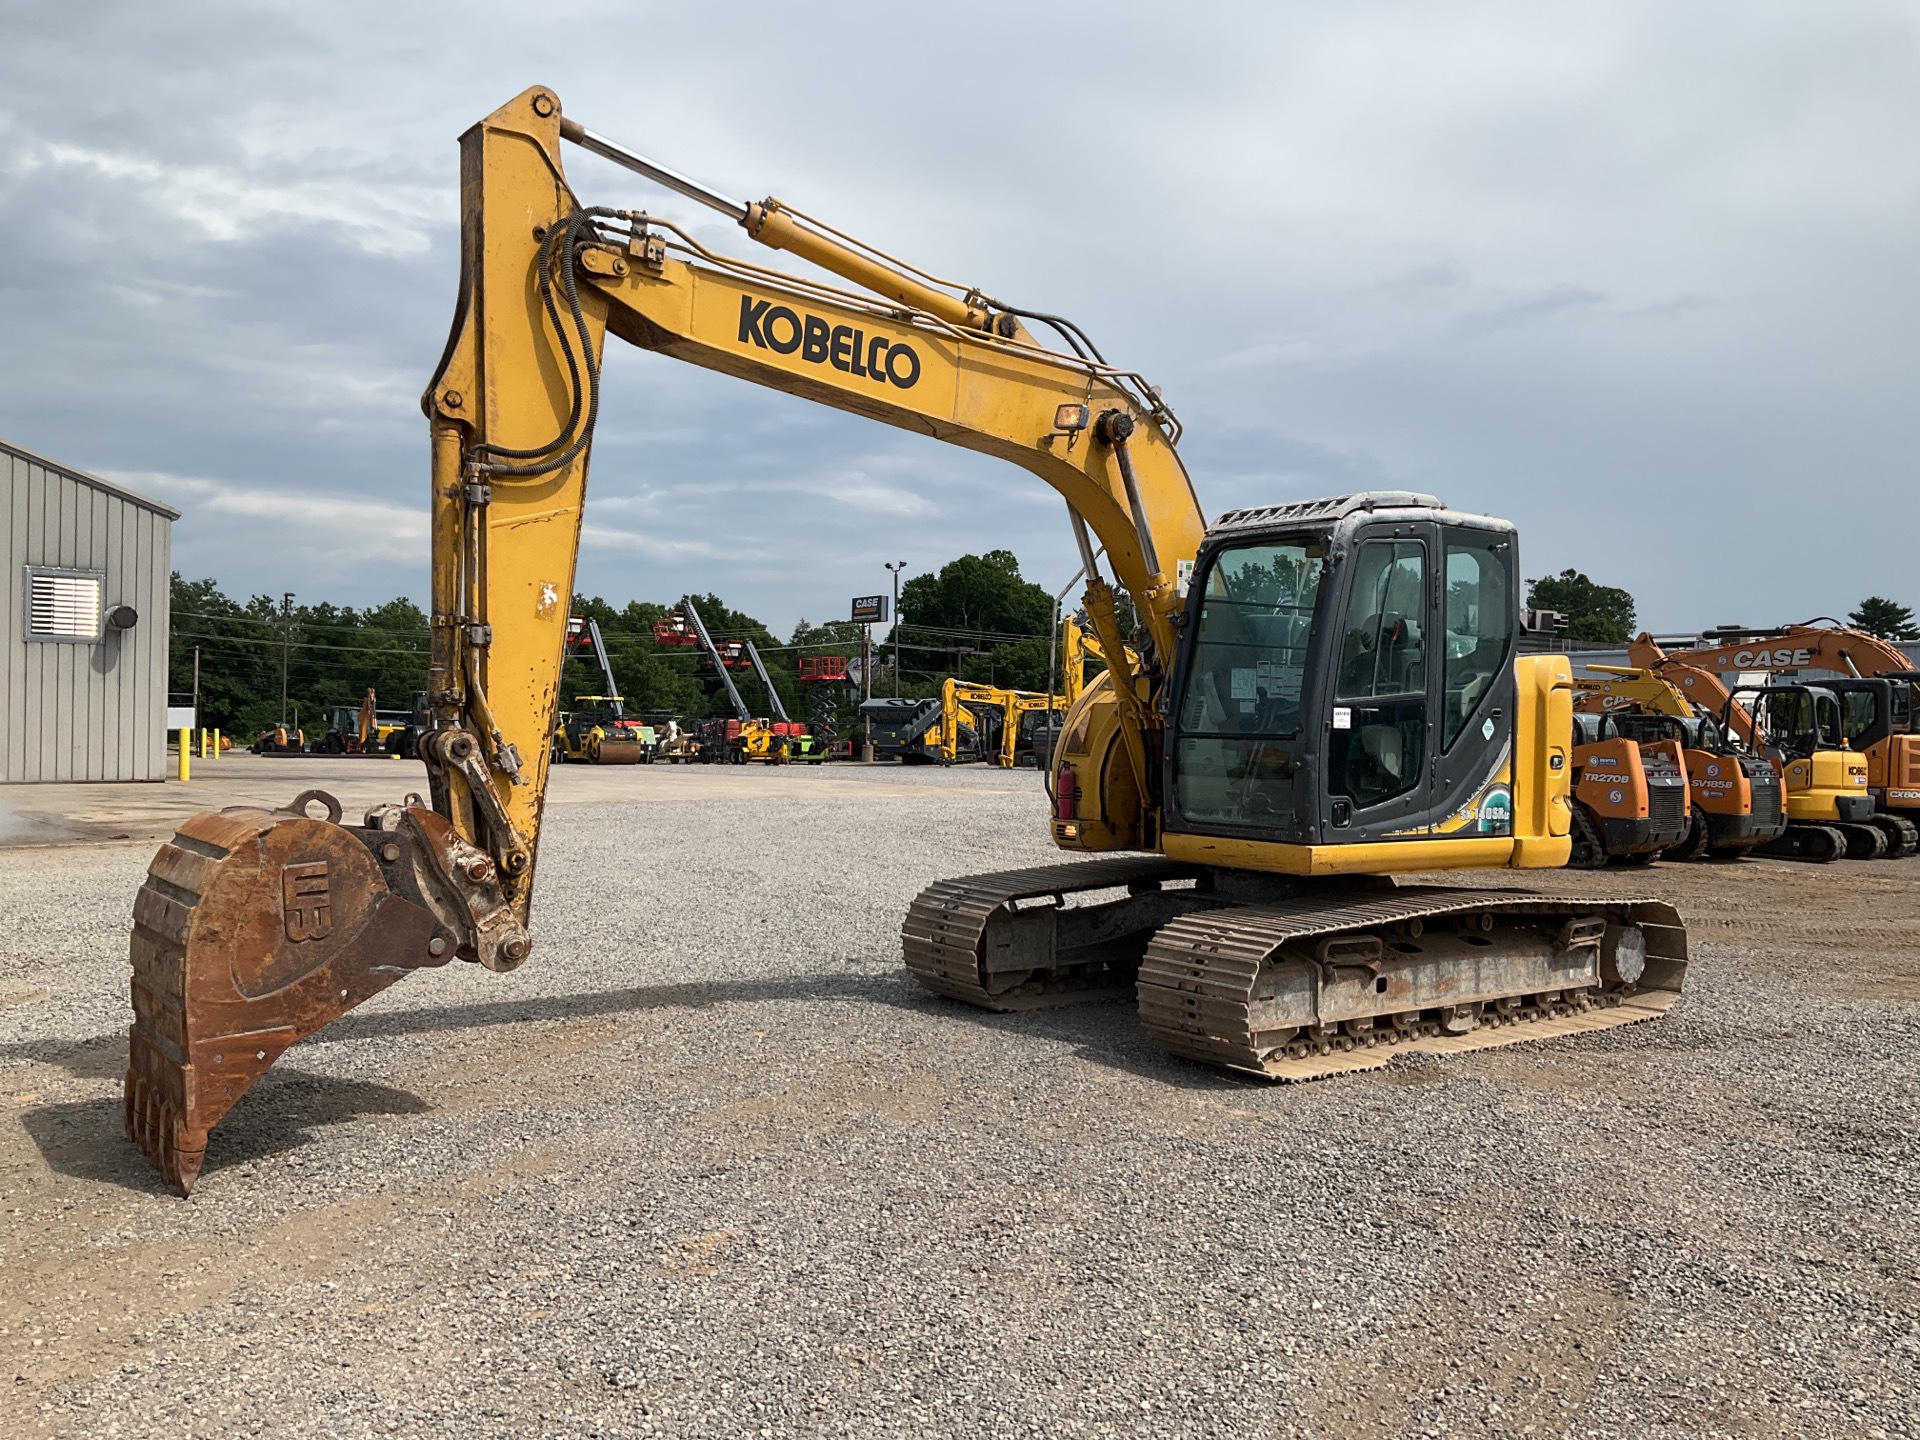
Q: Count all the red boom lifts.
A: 3